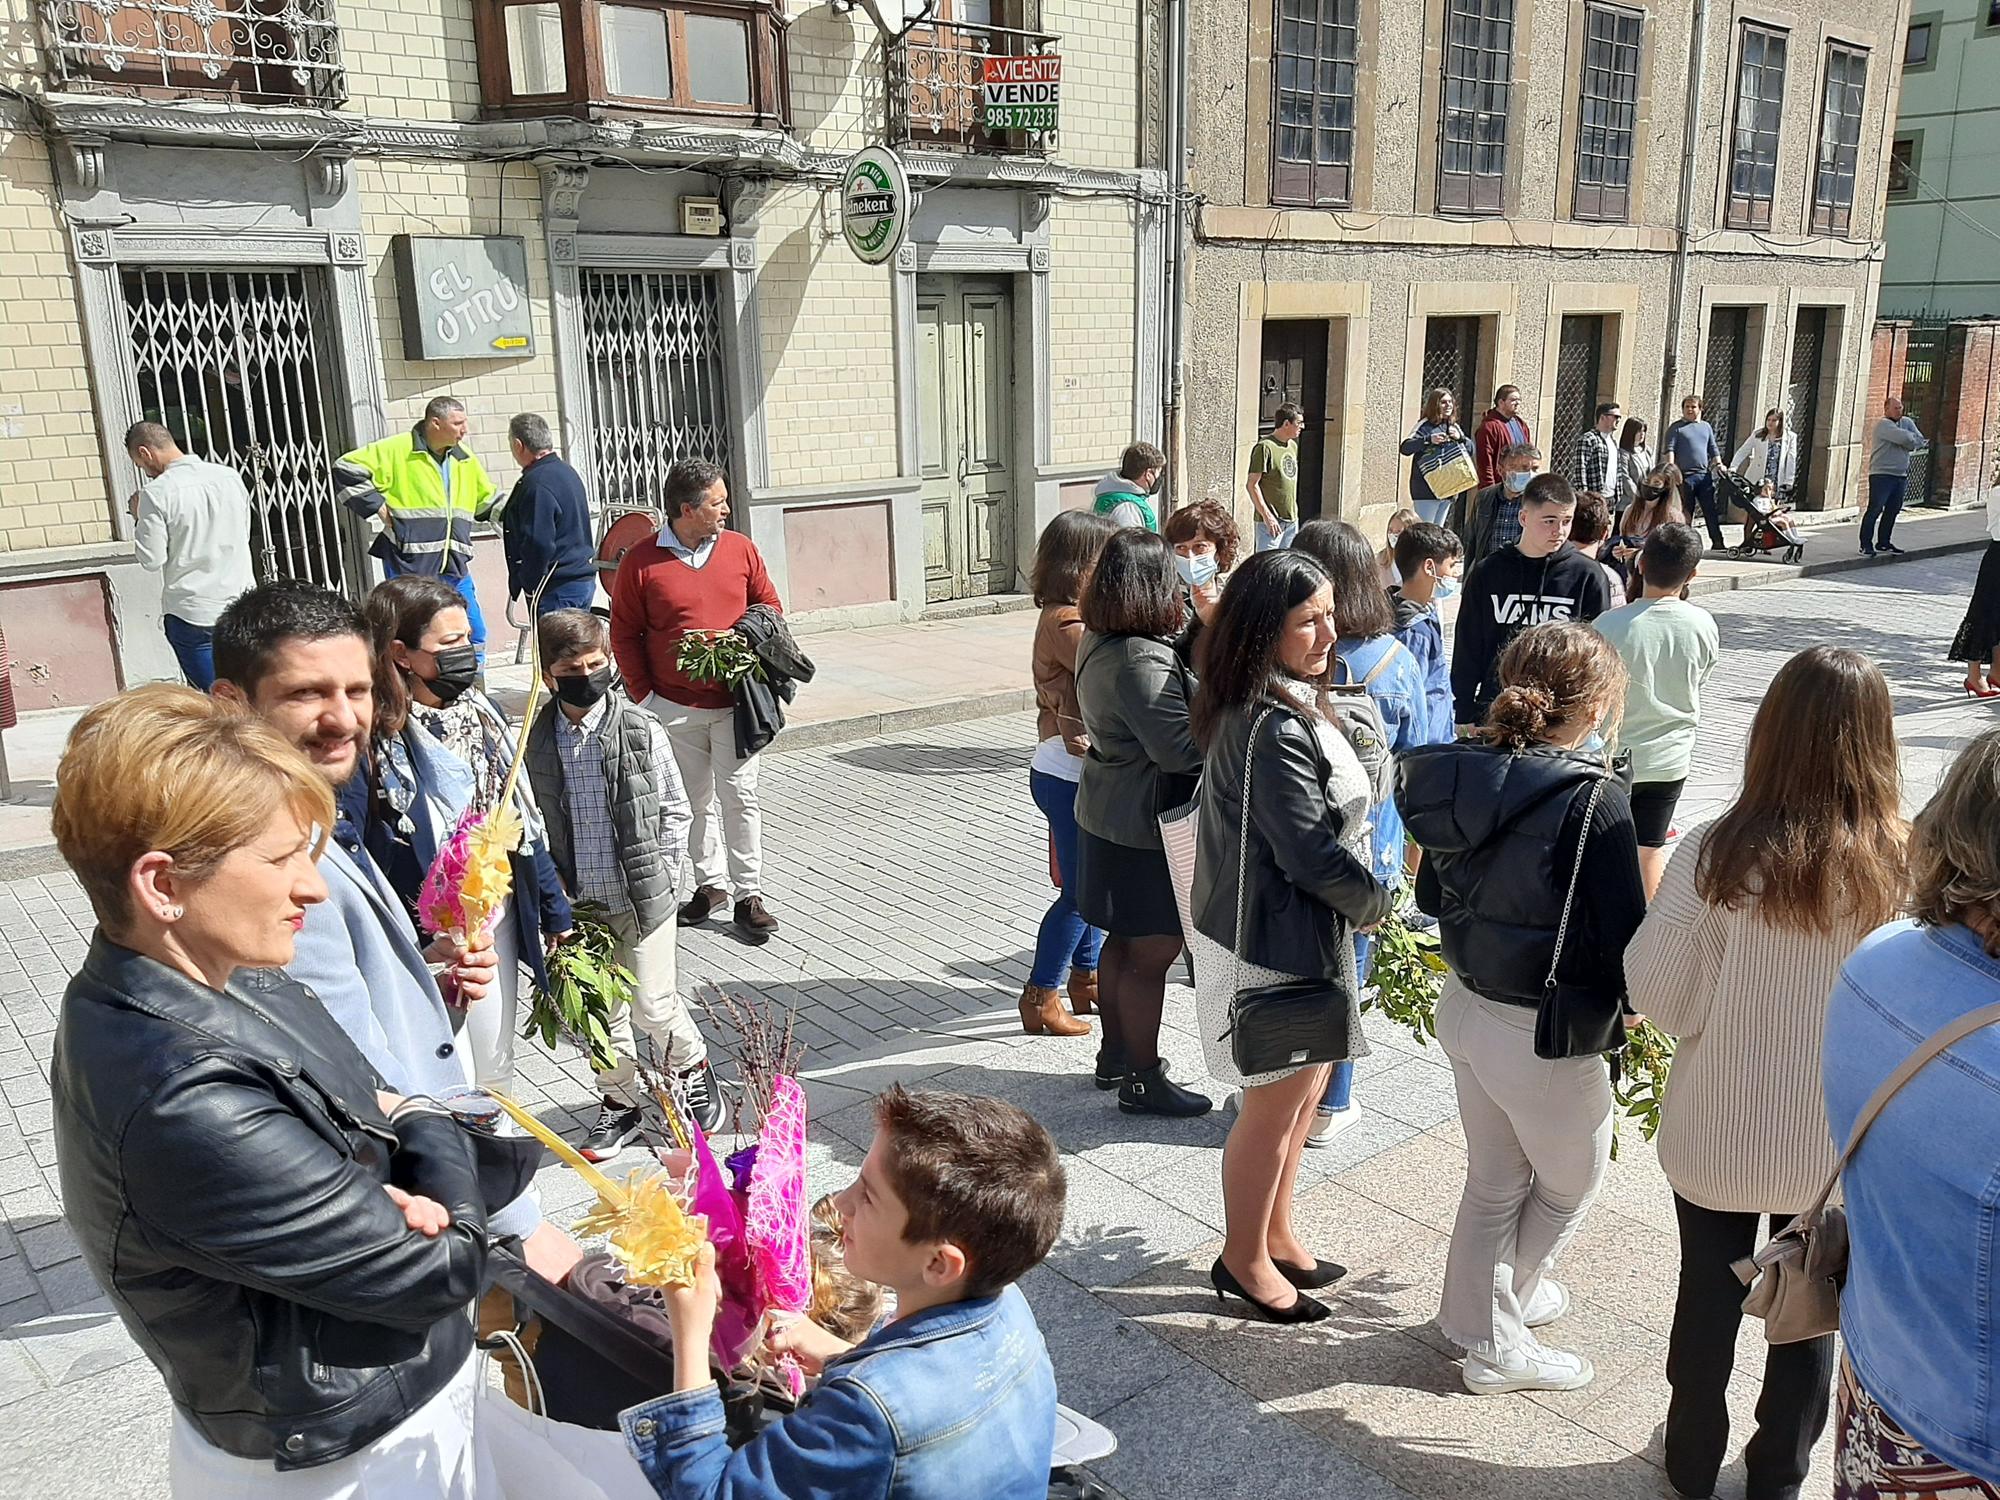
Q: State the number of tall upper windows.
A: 5